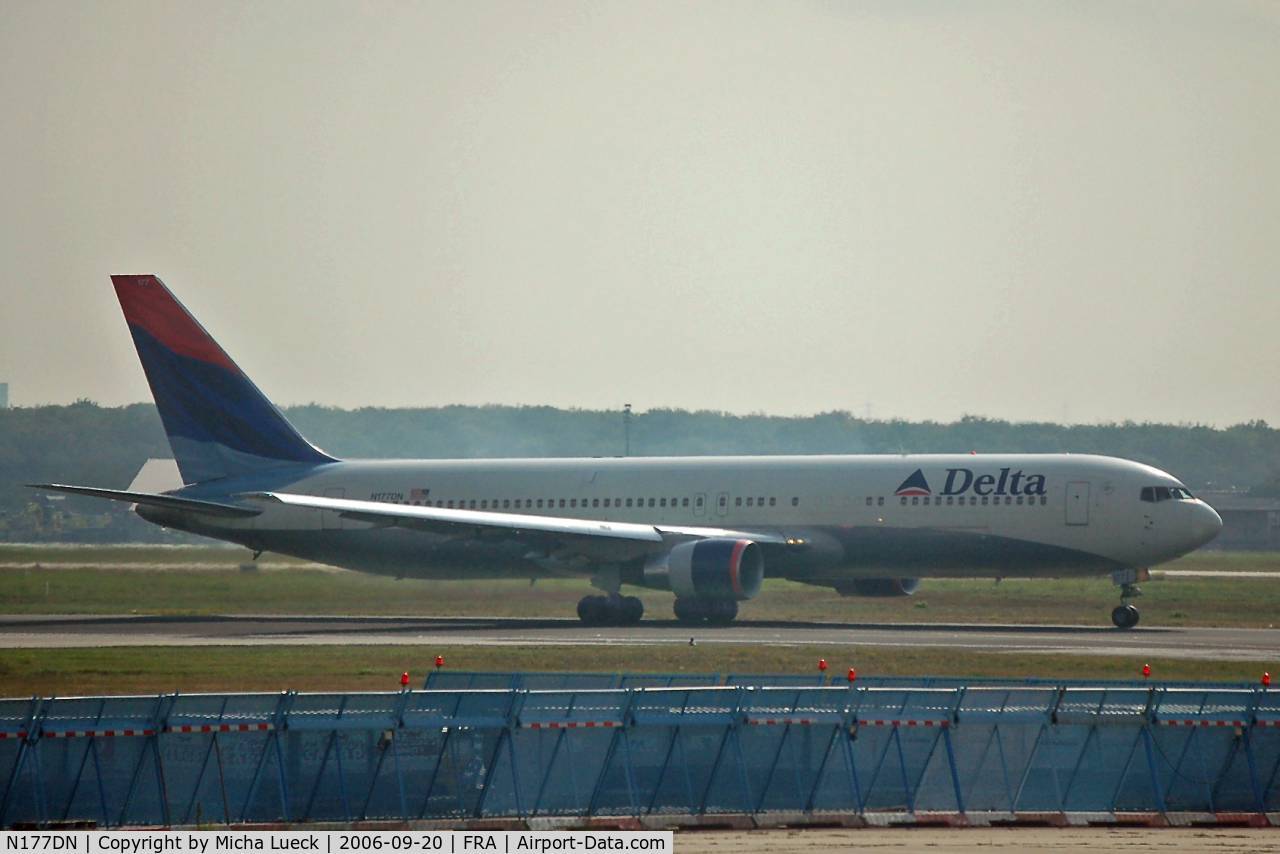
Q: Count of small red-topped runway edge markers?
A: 6